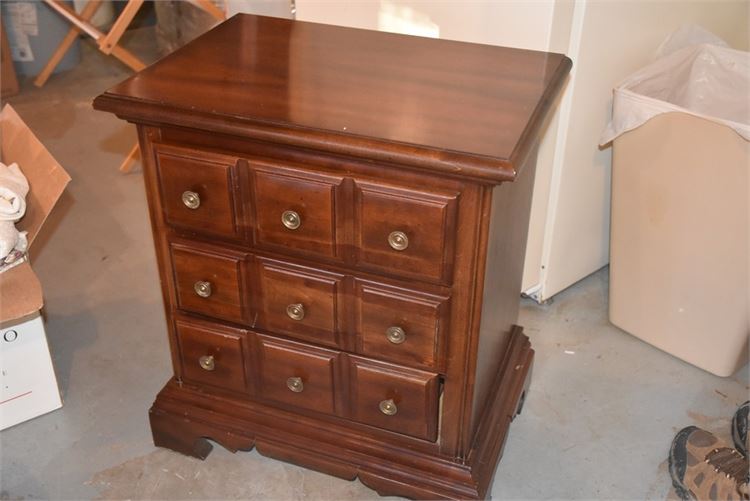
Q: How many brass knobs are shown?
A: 9